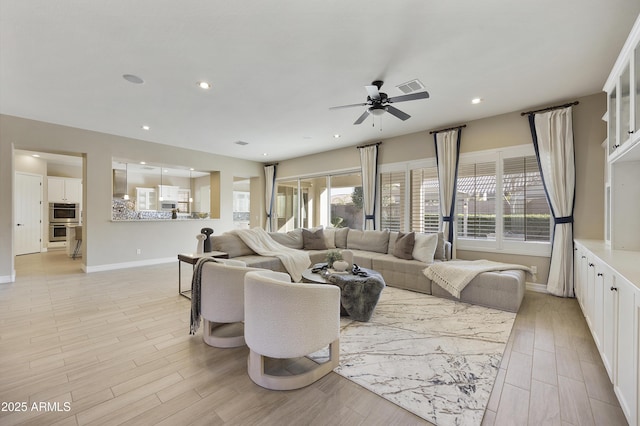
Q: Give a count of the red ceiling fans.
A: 0